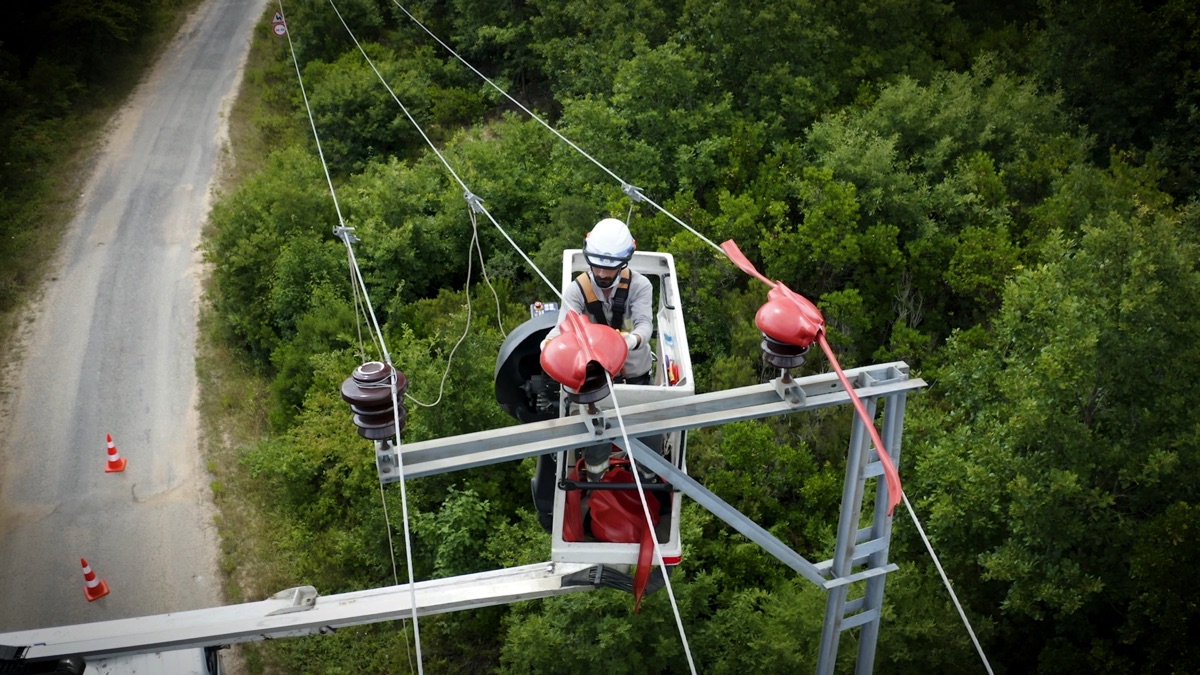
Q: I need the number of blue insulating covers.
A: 0